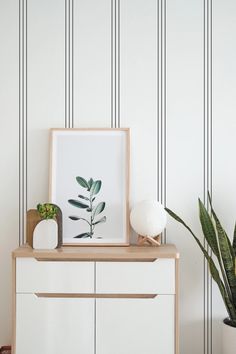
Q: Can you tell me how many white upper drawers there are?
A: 2